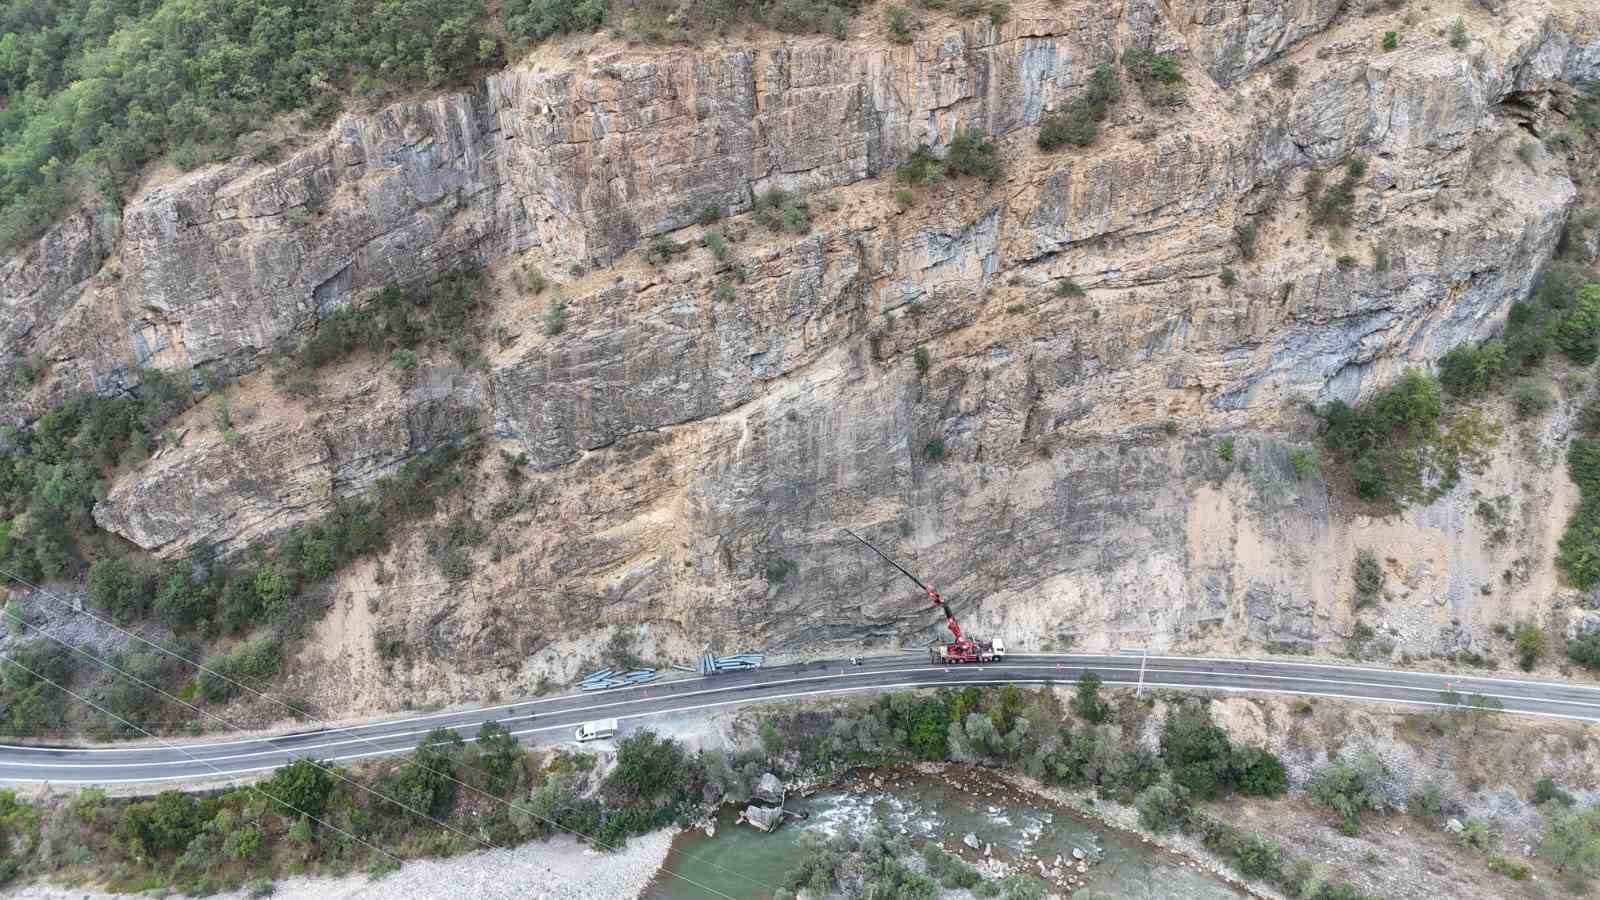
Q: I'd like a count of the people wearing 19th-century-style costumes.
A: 0